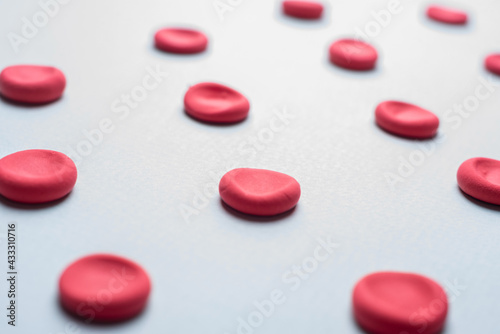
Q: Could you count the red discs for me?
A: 13